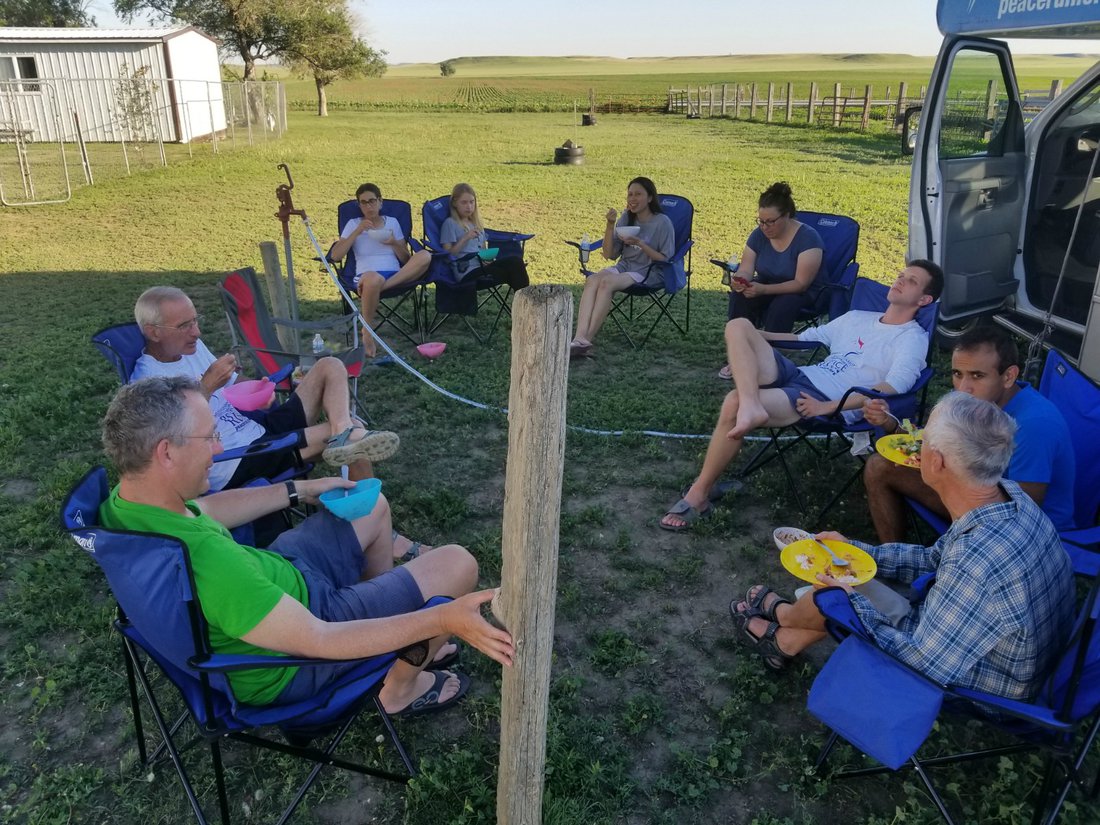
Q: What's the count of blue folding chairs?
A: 9